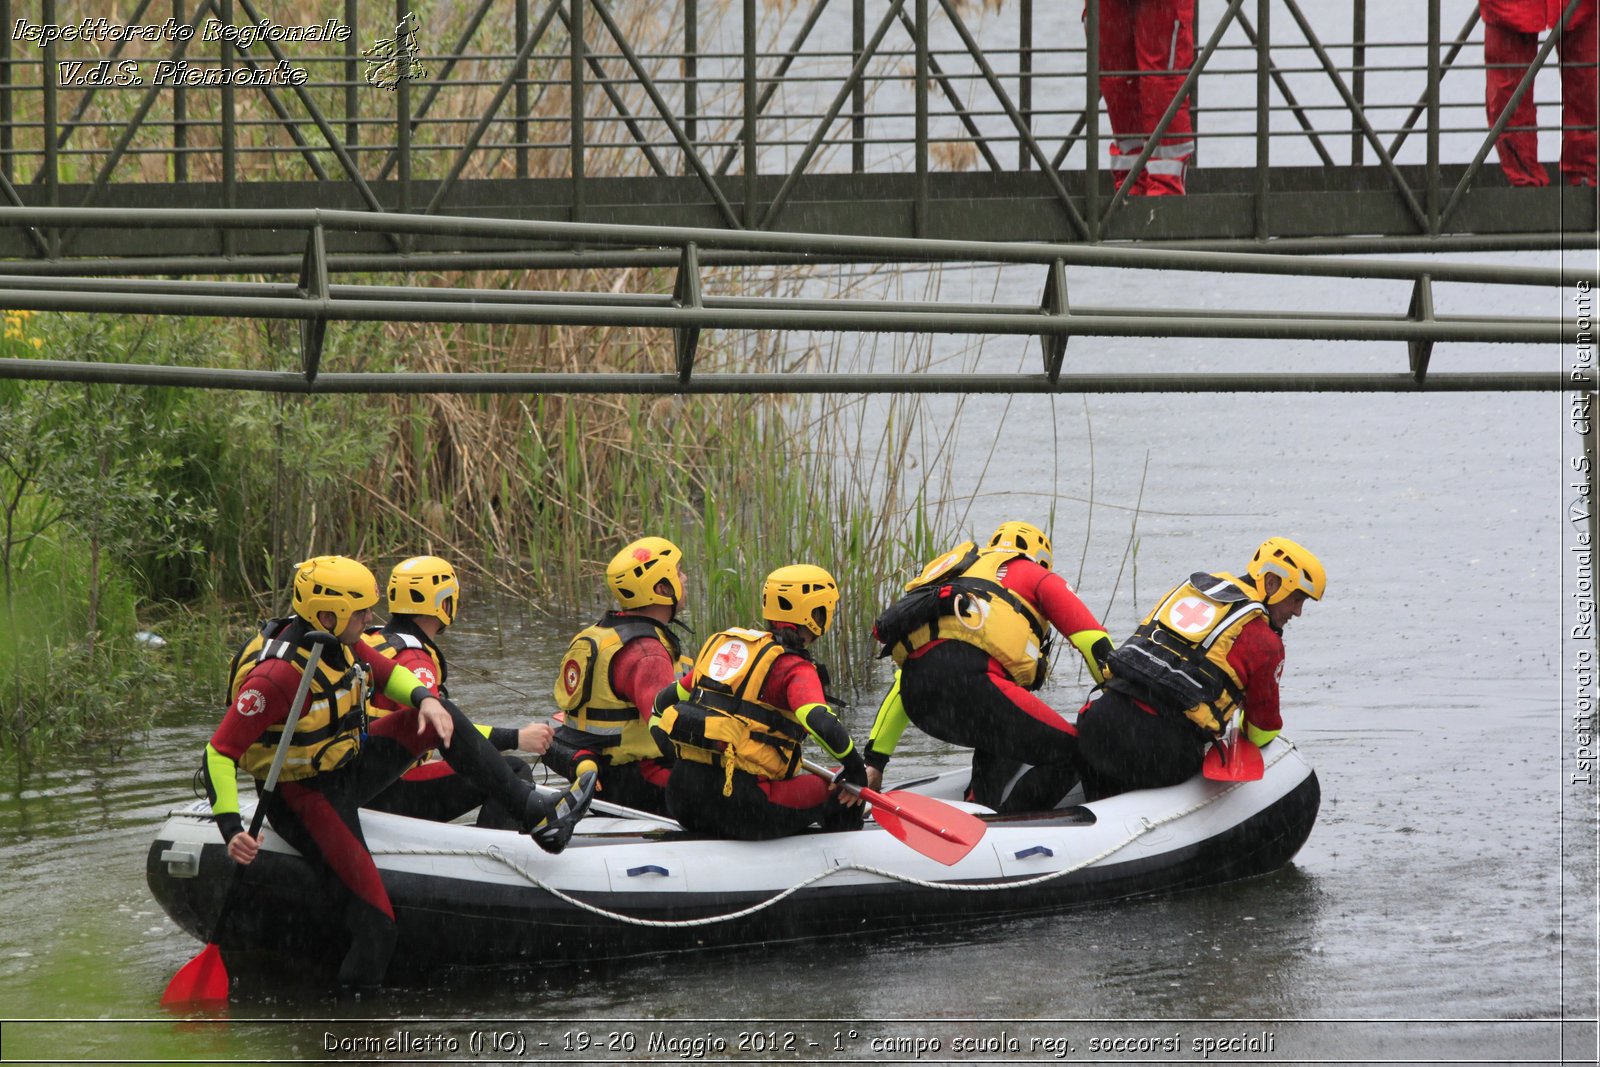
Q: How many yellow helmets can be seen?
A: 6